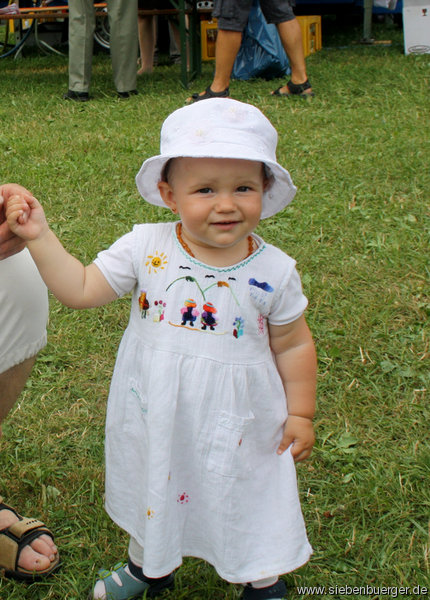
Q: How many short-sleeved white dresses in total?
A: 1